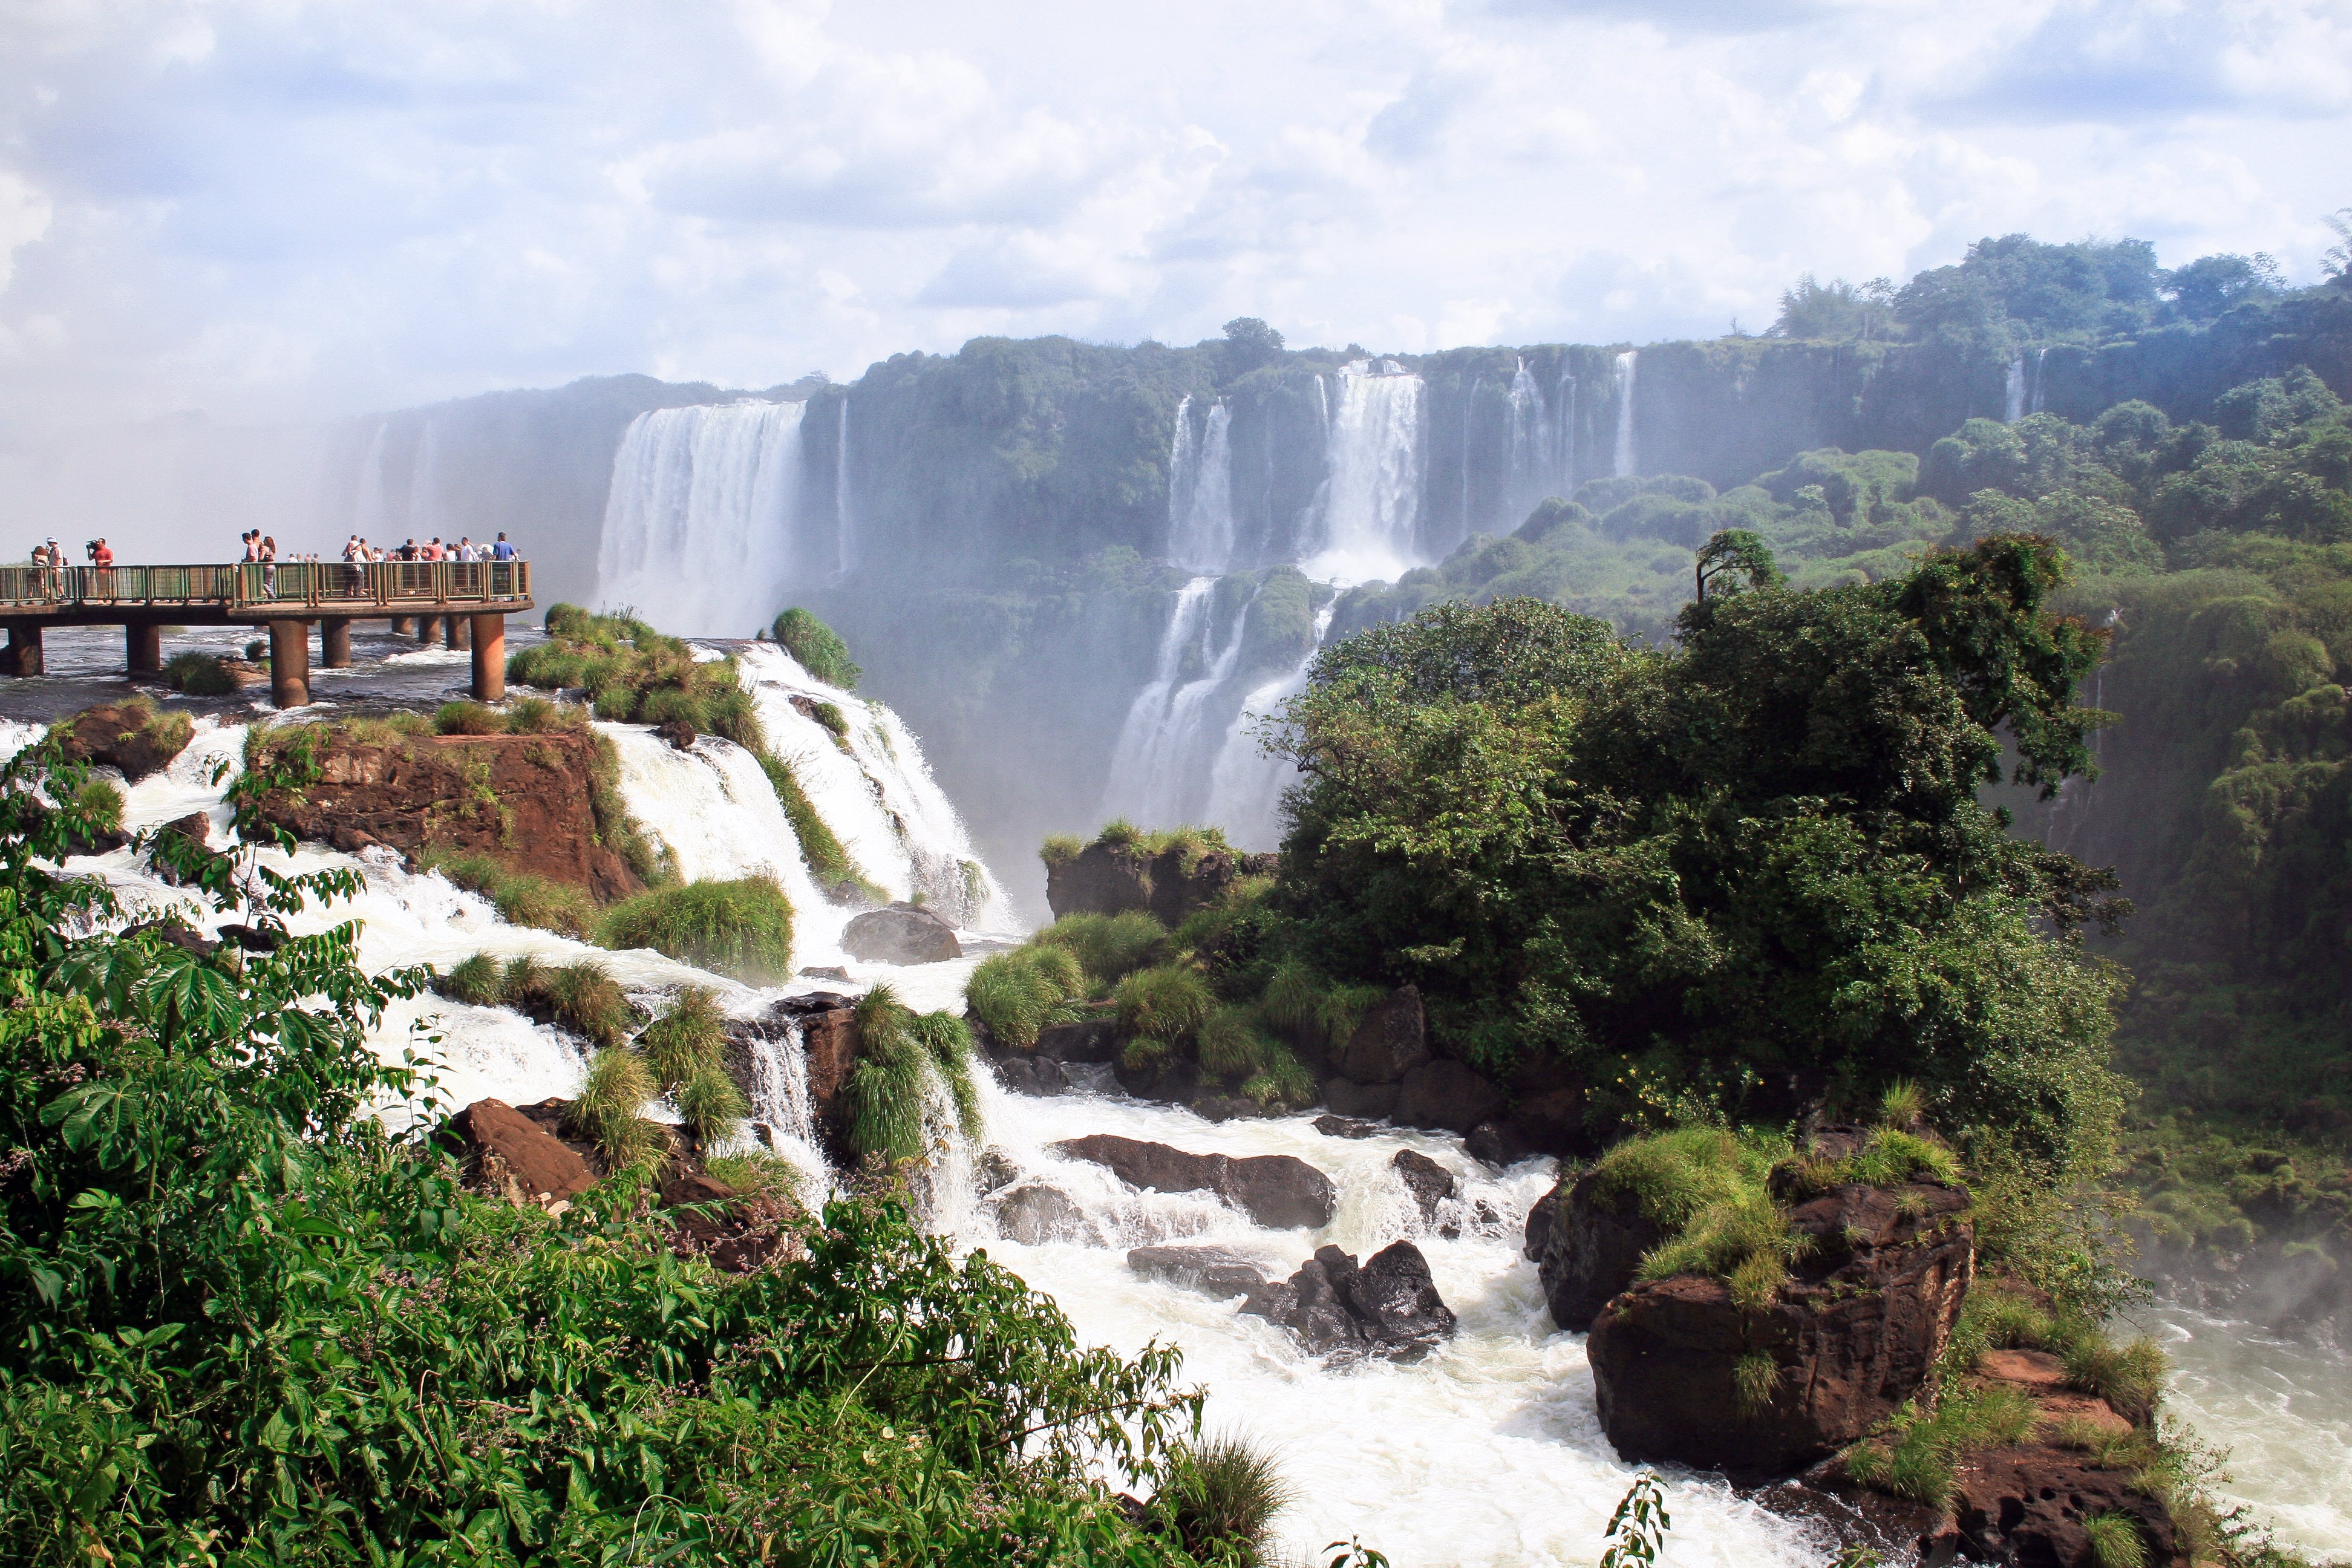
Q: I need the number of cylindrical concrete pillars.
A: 8